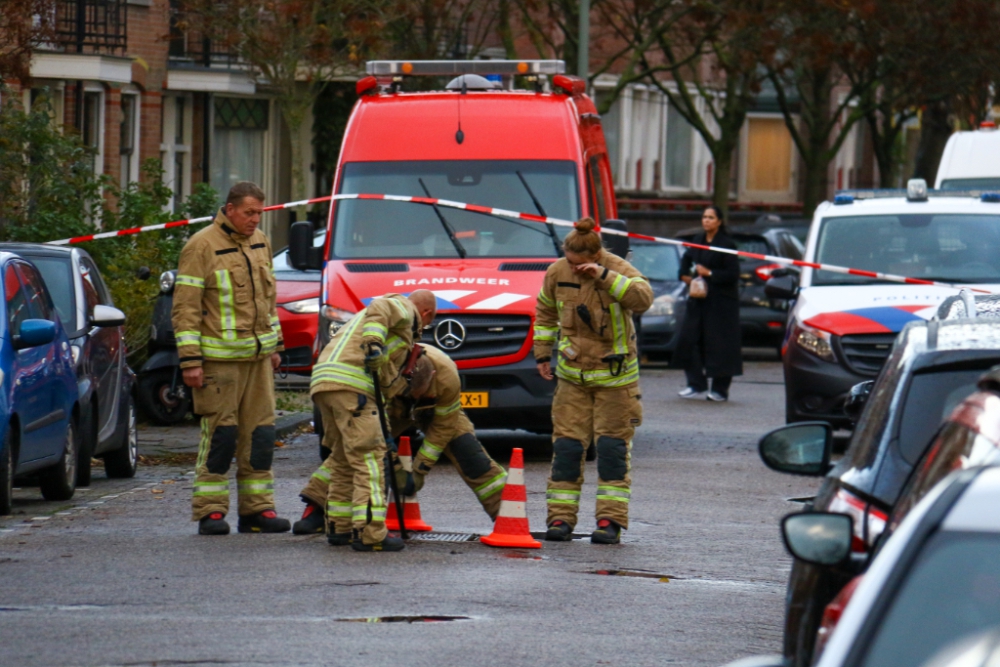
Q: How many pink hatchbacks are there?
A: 0